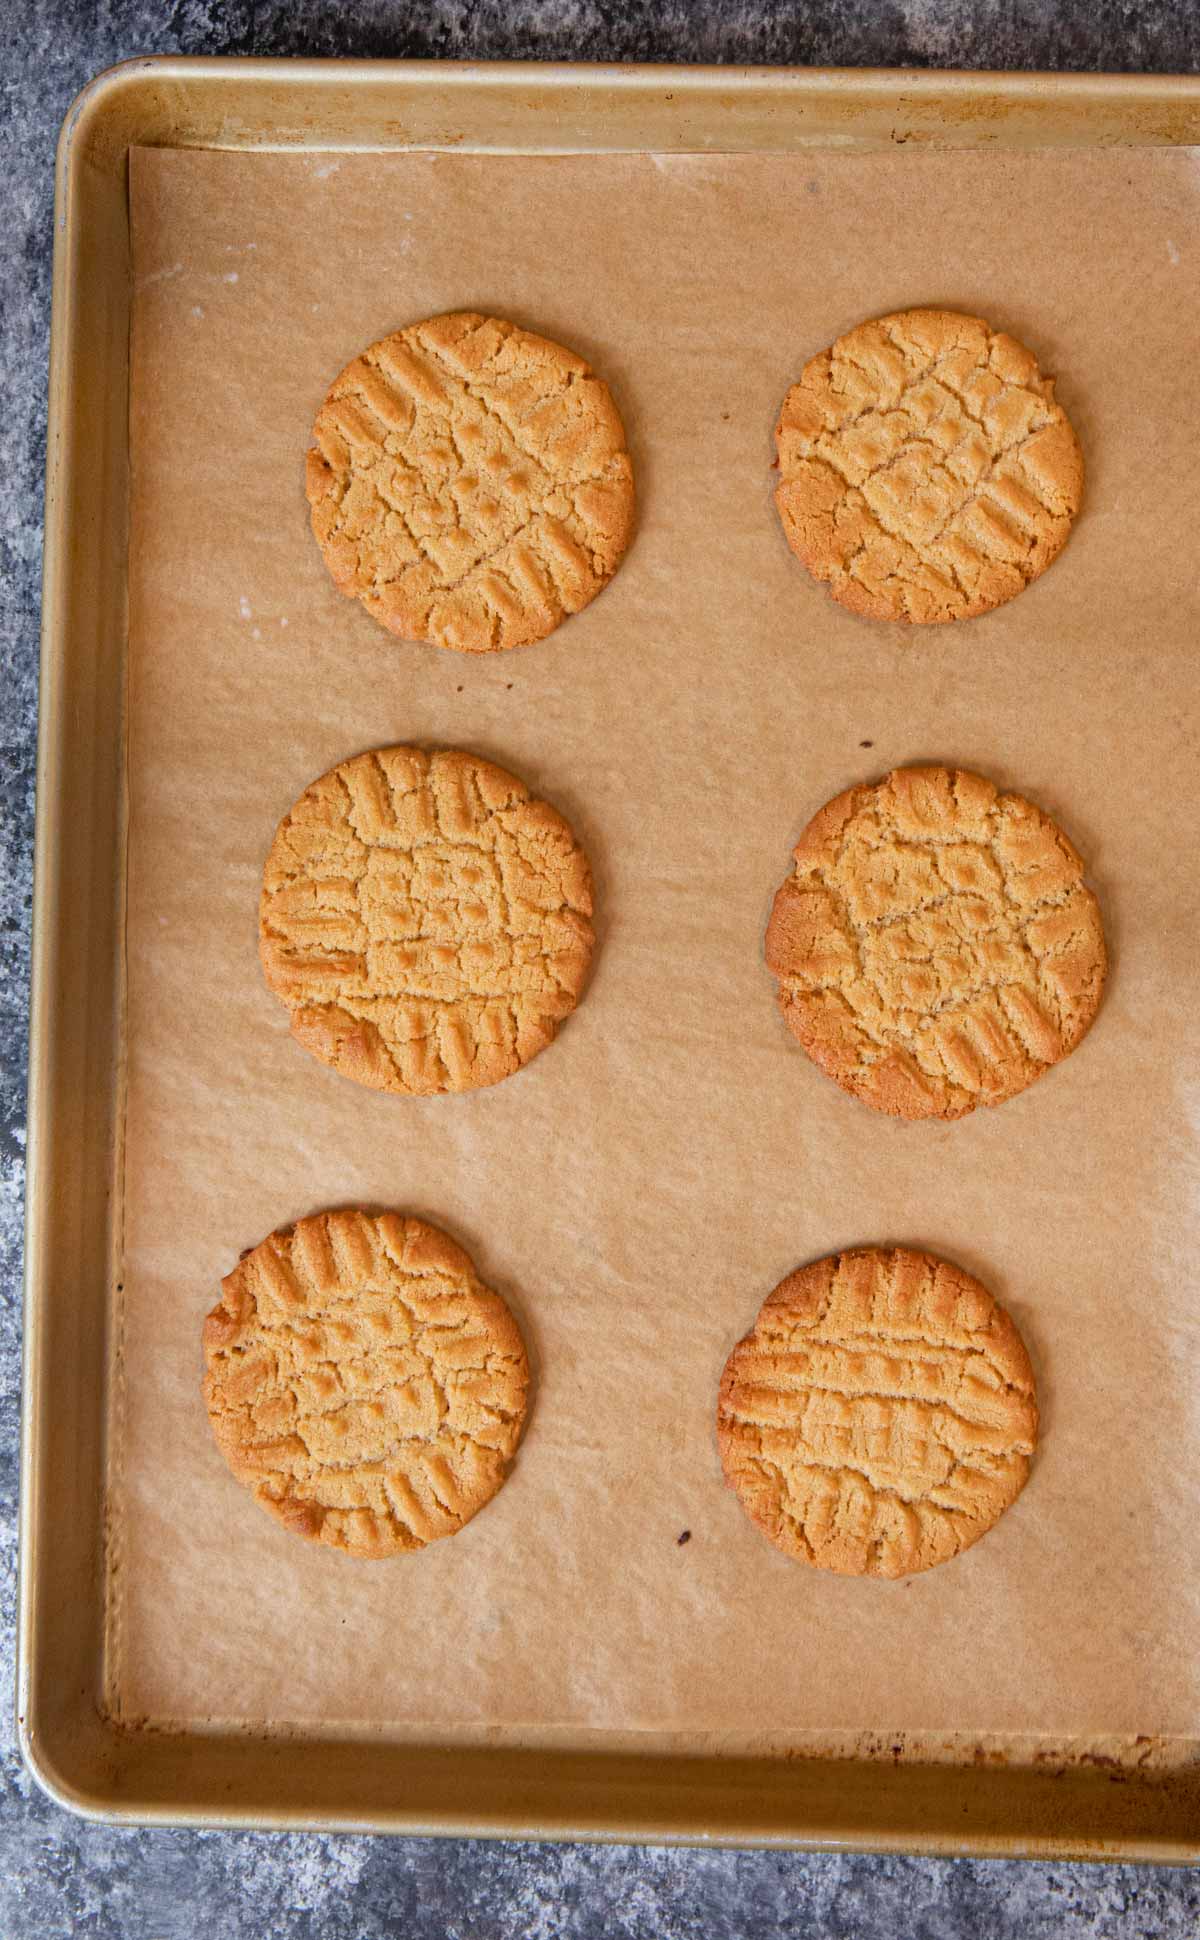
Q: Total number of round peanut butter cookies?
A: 6